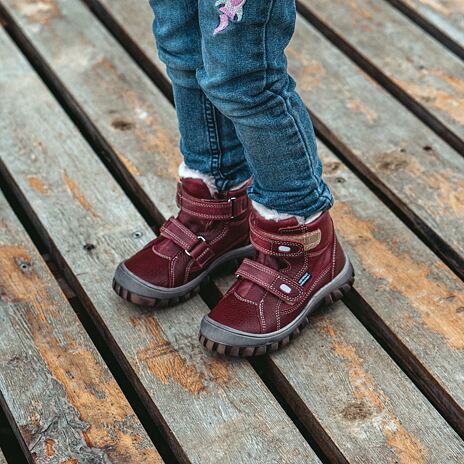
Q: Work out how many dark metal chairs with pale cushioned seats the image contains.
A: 0